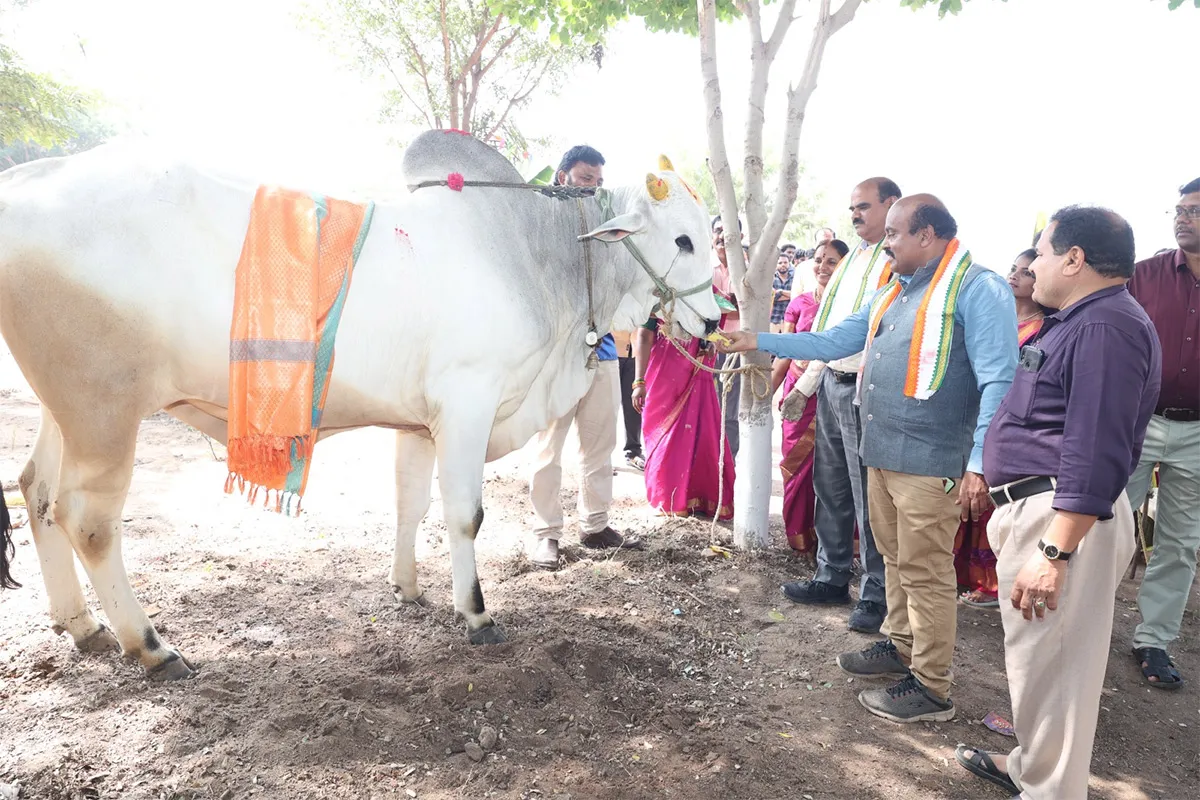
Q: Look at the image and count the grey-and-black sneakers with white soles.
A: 2